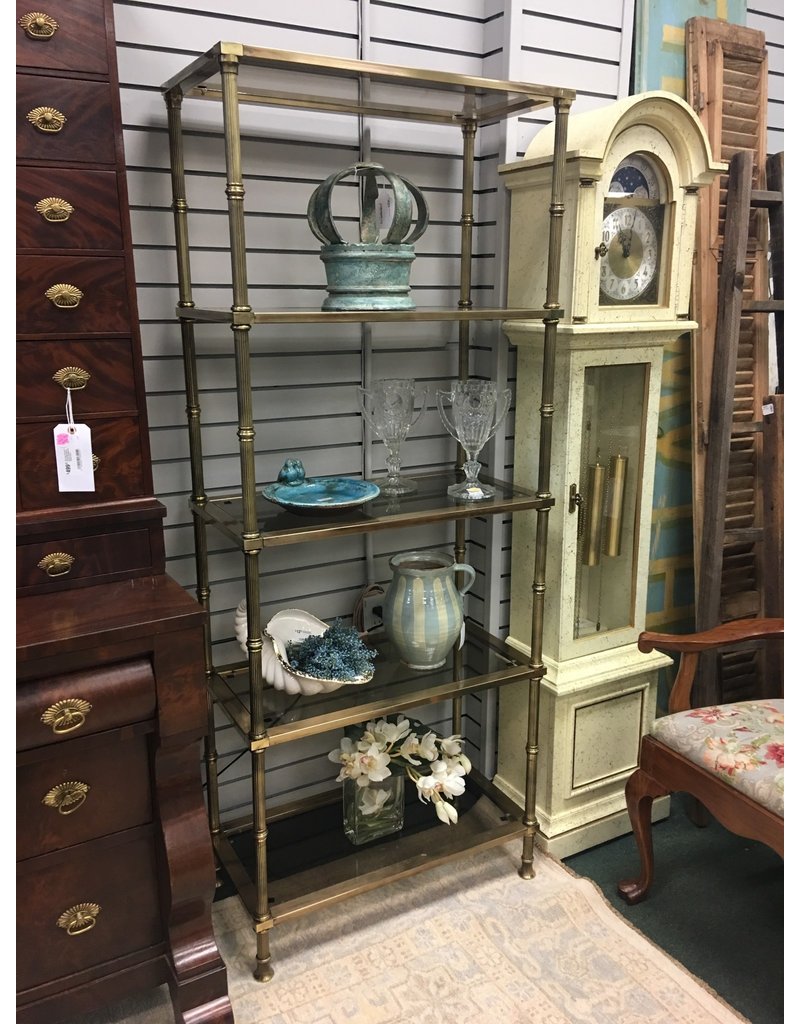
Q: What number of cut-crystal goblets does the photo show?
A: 2